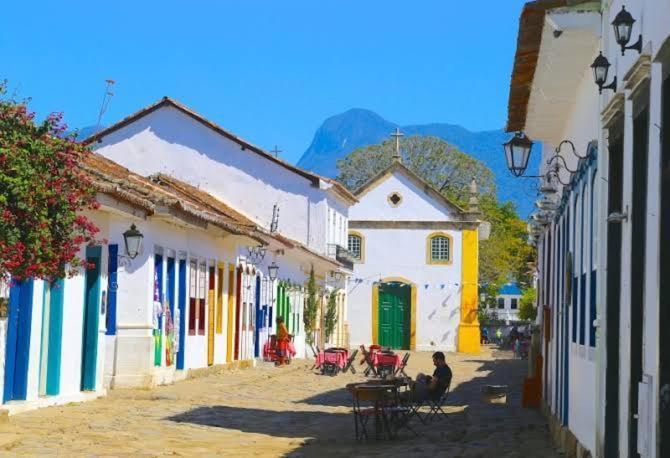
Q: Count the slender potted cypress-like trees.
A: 2